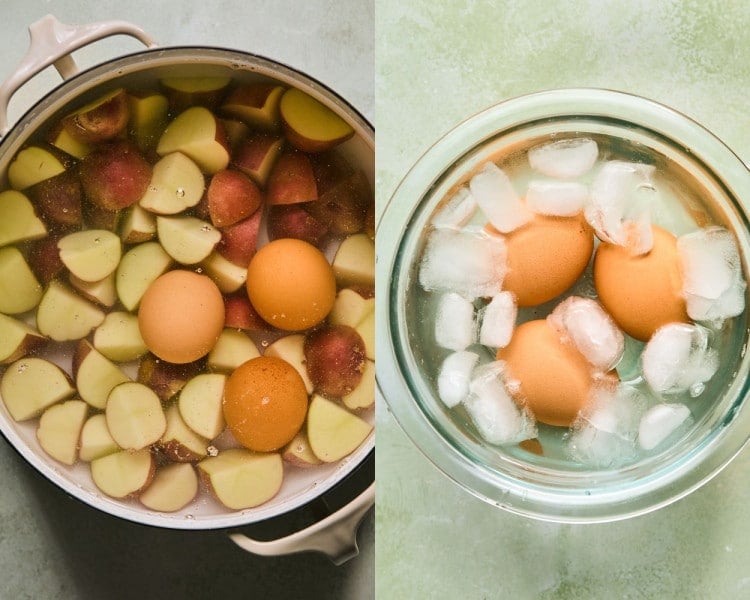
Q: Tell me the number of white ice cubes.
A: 15